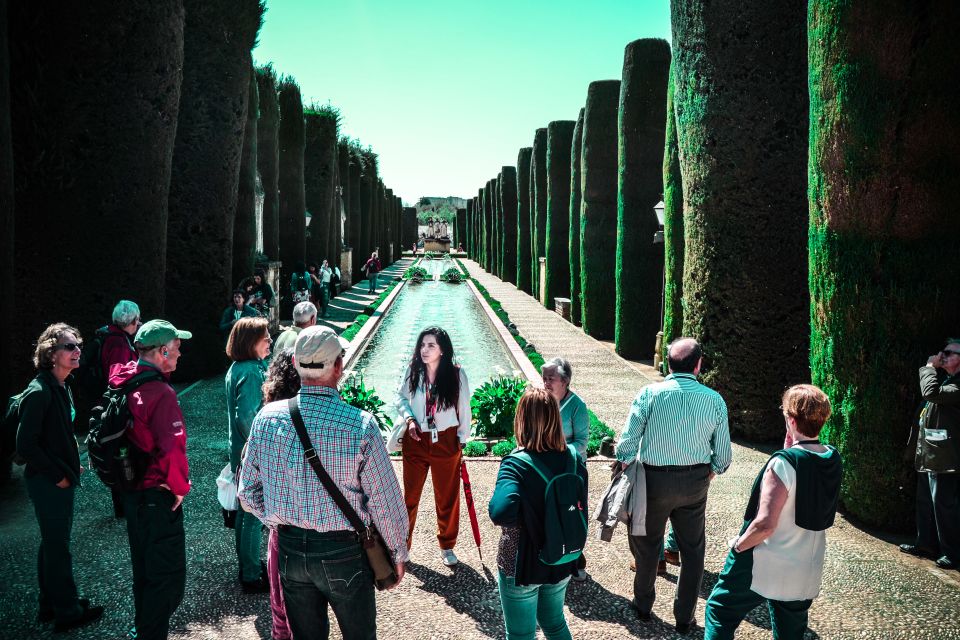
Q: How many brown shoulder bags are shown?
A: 1